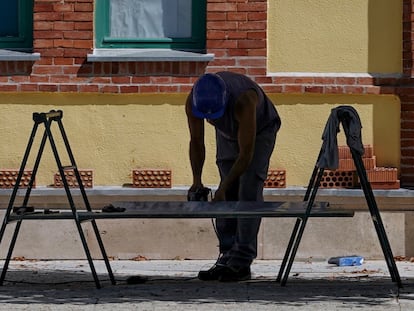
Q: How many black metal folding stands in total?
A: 2